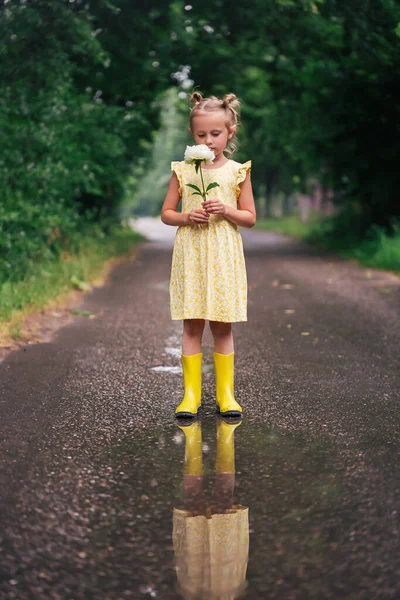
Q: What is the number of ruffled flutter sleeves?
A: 2